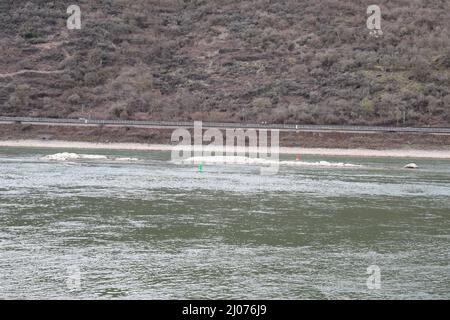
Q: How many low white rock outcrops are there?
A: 3